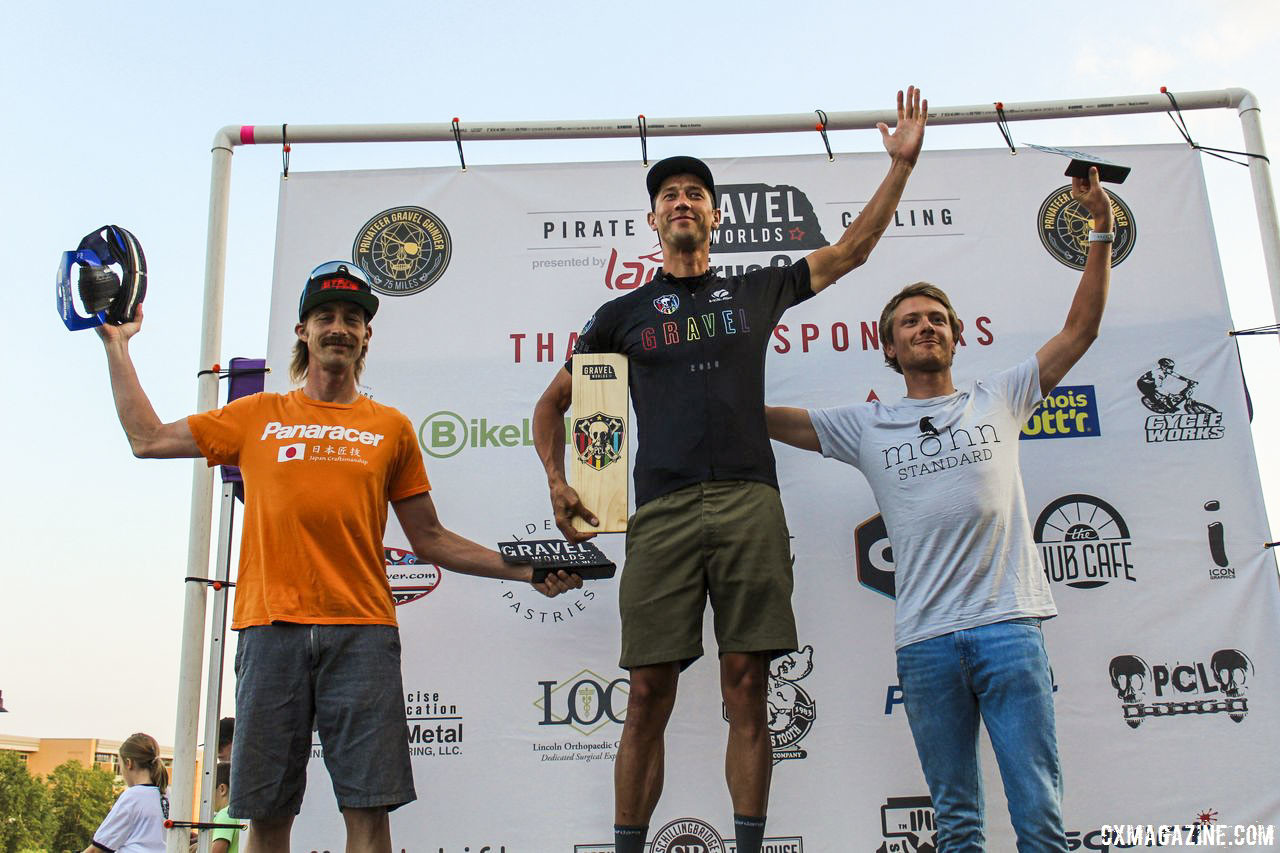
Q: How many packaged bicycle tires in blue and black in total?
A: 2